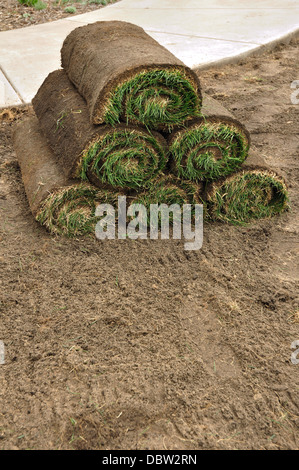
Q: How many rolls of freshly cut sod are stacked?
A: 6